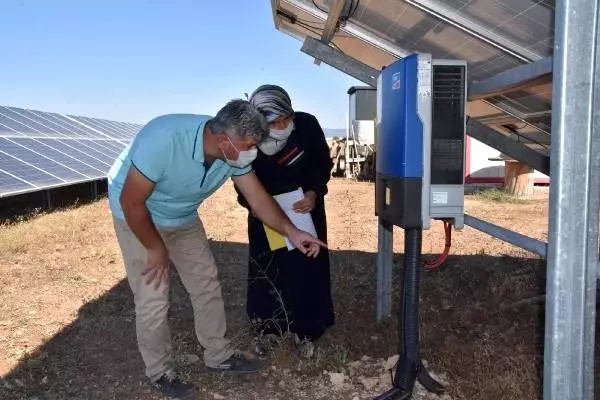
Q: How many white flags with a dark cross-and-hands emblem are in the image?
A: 0